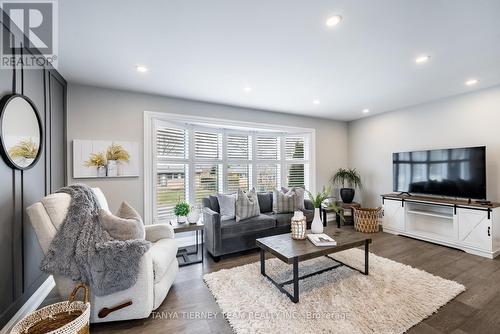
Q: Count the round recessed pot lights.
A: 7